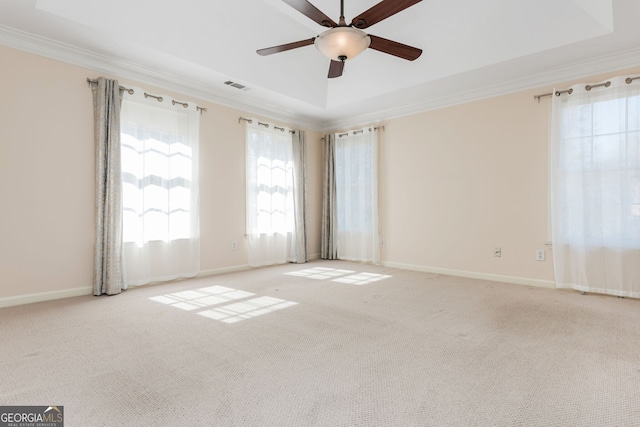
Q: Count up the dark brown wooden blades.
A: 5